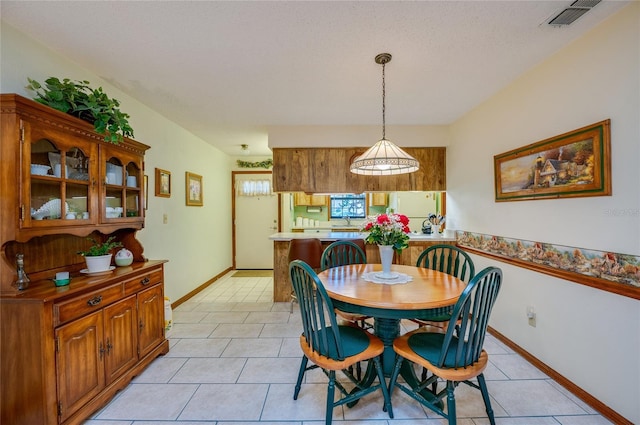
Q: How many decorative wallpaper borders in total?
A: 1